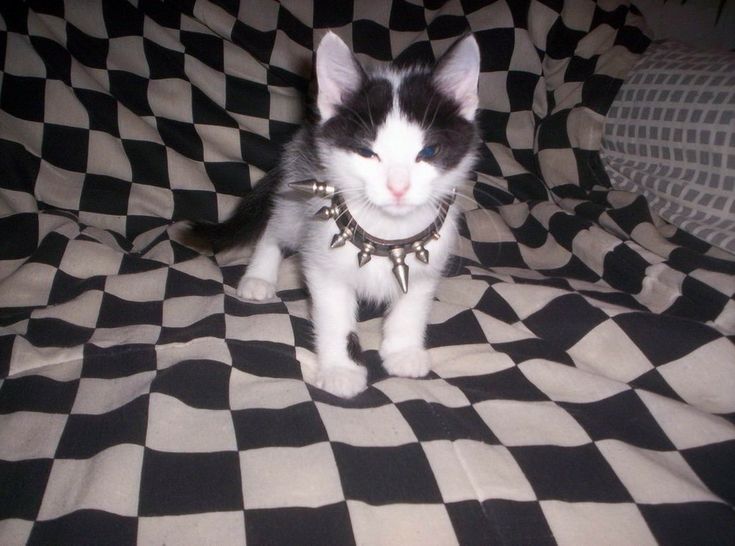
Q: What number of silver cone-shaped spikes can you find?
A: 6